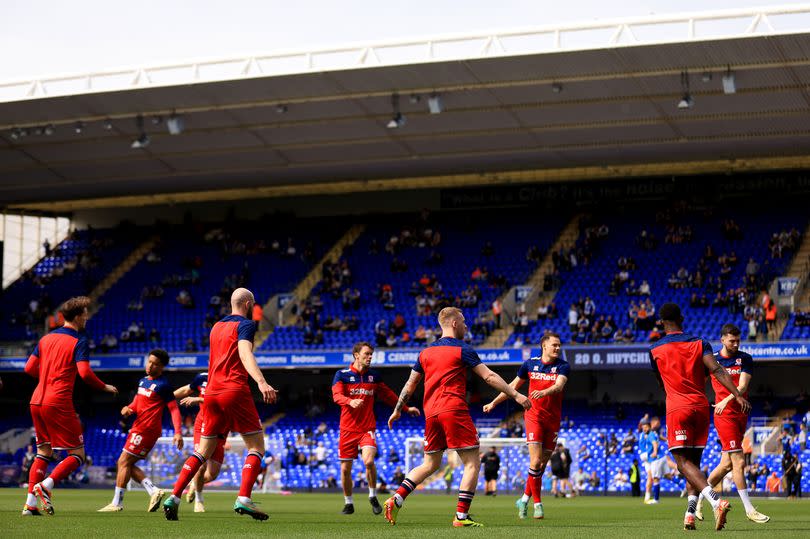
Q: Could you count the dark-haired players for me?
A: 6